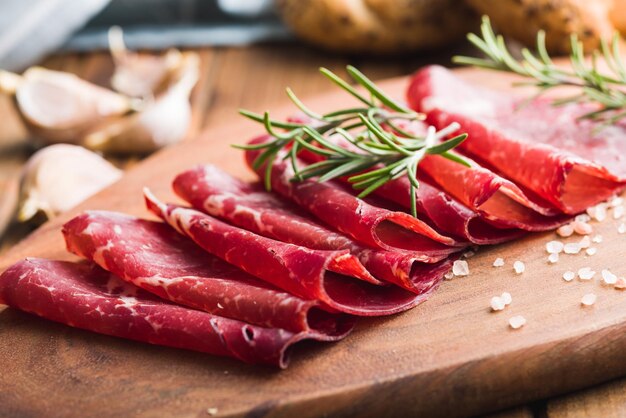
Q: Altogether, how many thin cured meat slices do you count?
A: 8